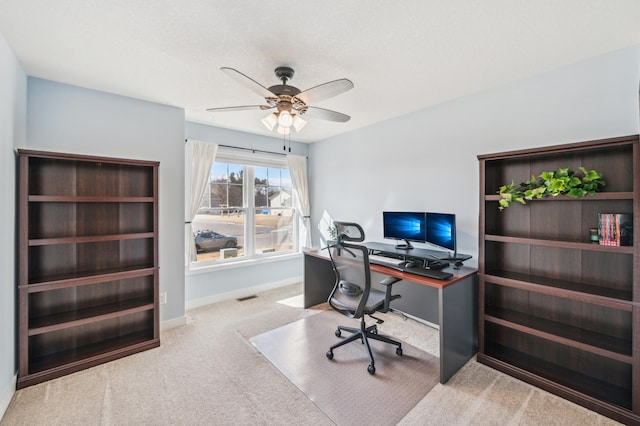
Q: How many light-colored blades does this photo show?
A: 4